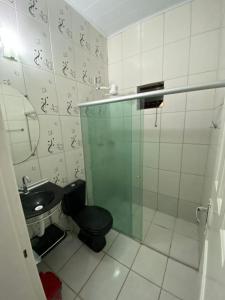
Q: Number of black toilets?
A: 1